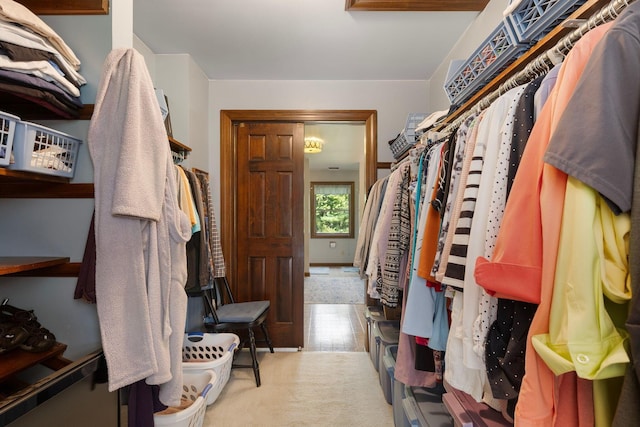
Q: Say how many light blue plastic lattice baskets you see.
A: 2